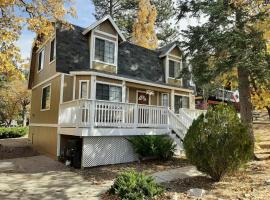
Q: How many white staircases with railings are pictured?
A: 1